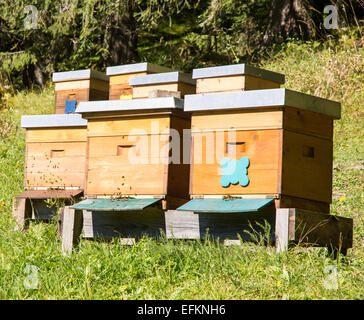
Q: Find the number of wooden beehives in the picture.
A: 7